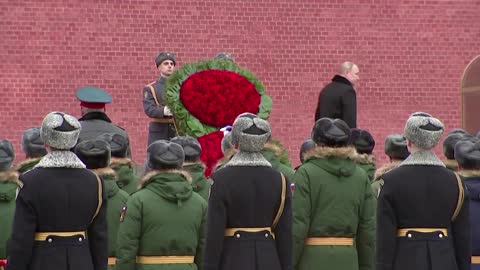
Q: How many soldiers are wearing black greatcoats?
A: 3